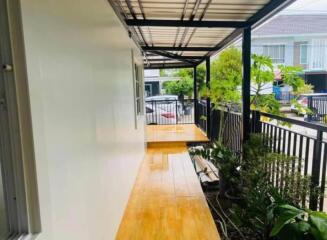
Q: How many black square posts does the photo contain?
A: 3